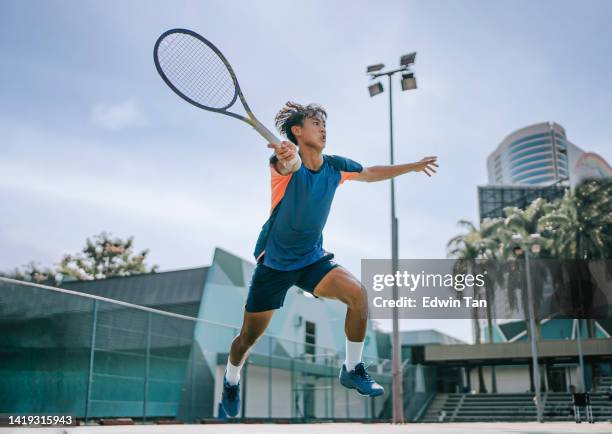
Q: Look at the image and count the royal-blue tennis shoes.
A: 2